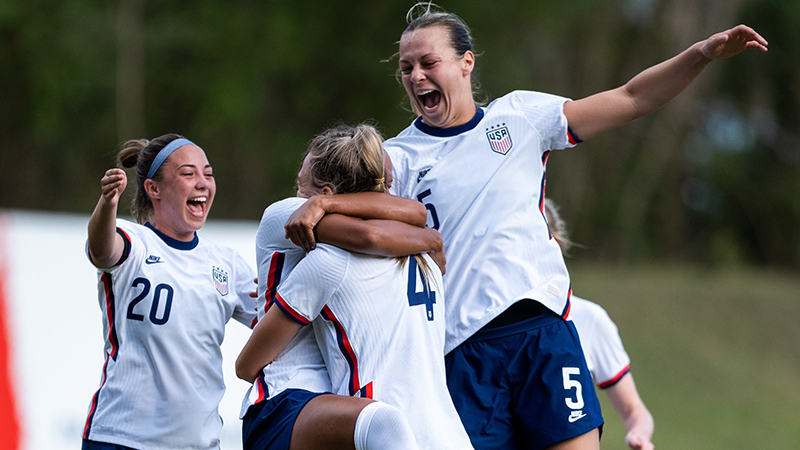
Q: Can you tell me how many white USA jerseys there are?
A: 5